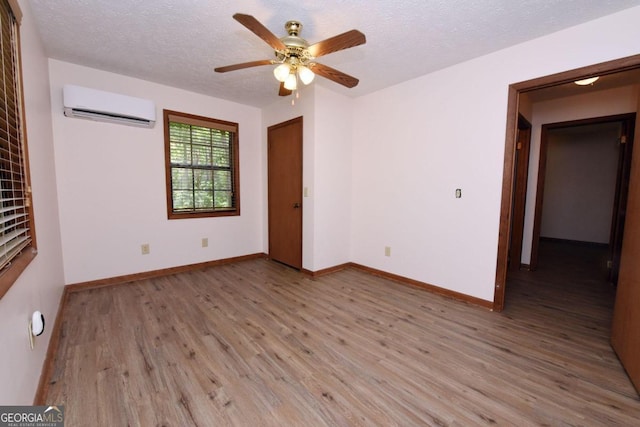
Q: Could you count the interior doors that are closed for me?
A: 1